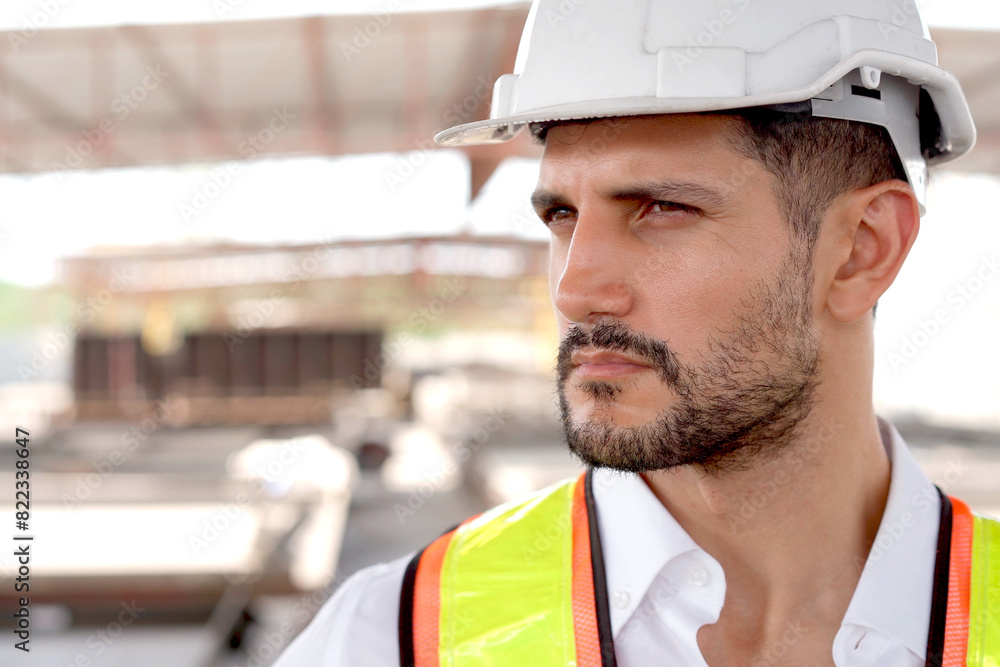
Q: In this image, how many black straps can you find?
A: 3